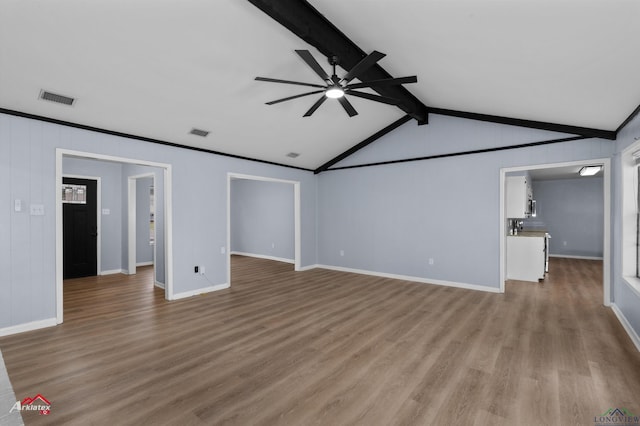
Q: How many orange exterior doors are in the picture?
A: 0